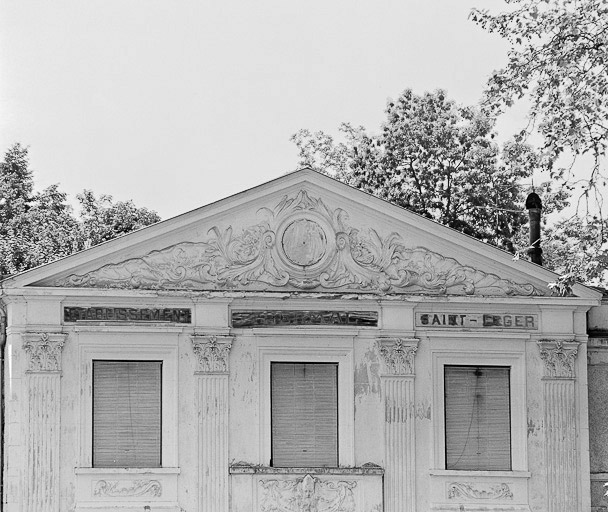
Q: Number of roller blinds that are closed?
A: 3